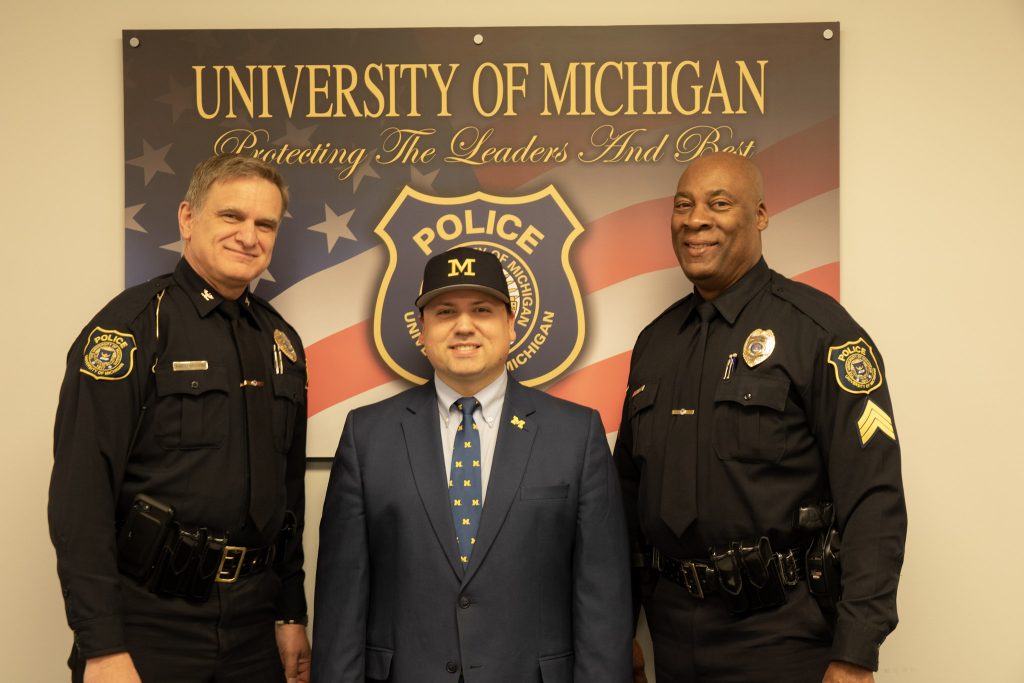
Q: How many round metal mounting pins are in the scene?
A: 3